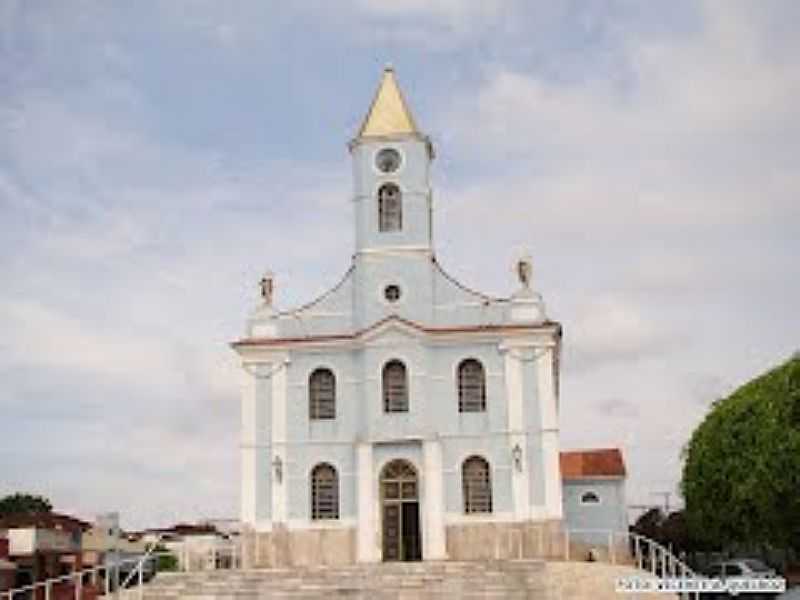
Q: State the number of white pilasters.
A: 6